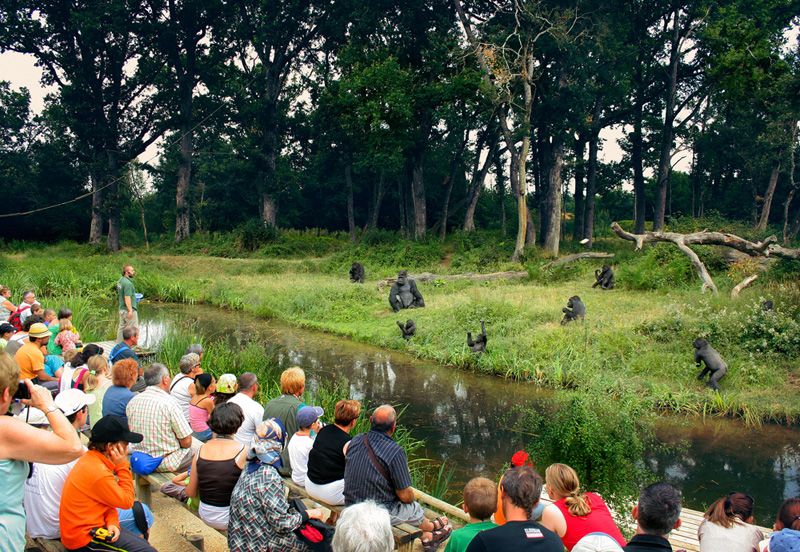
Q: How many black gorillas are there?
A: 8